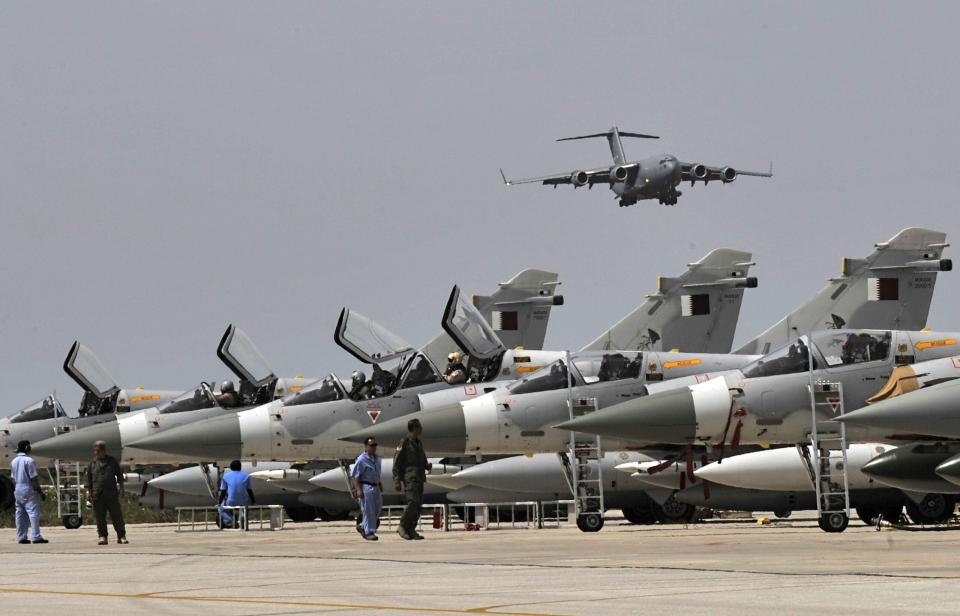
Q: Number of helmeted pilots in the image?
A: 3